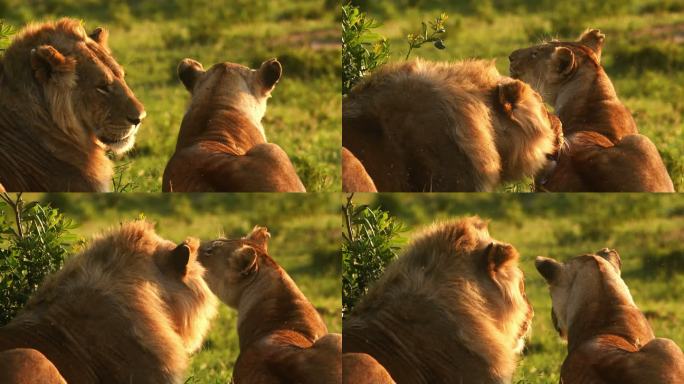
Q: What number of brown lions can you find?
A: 8